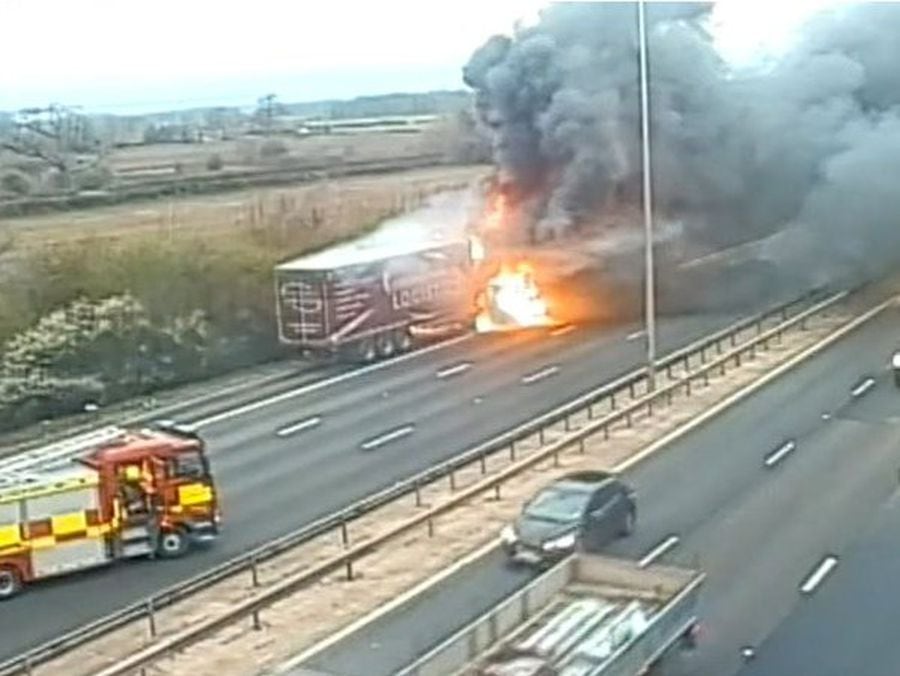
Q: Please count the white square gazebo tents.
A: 0